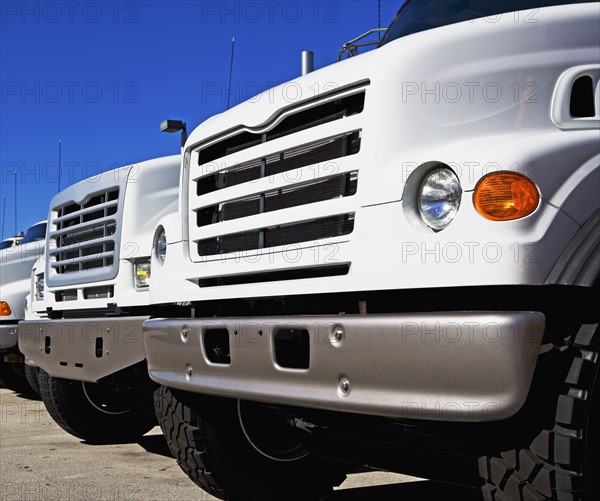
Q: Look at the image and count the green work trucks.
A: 0